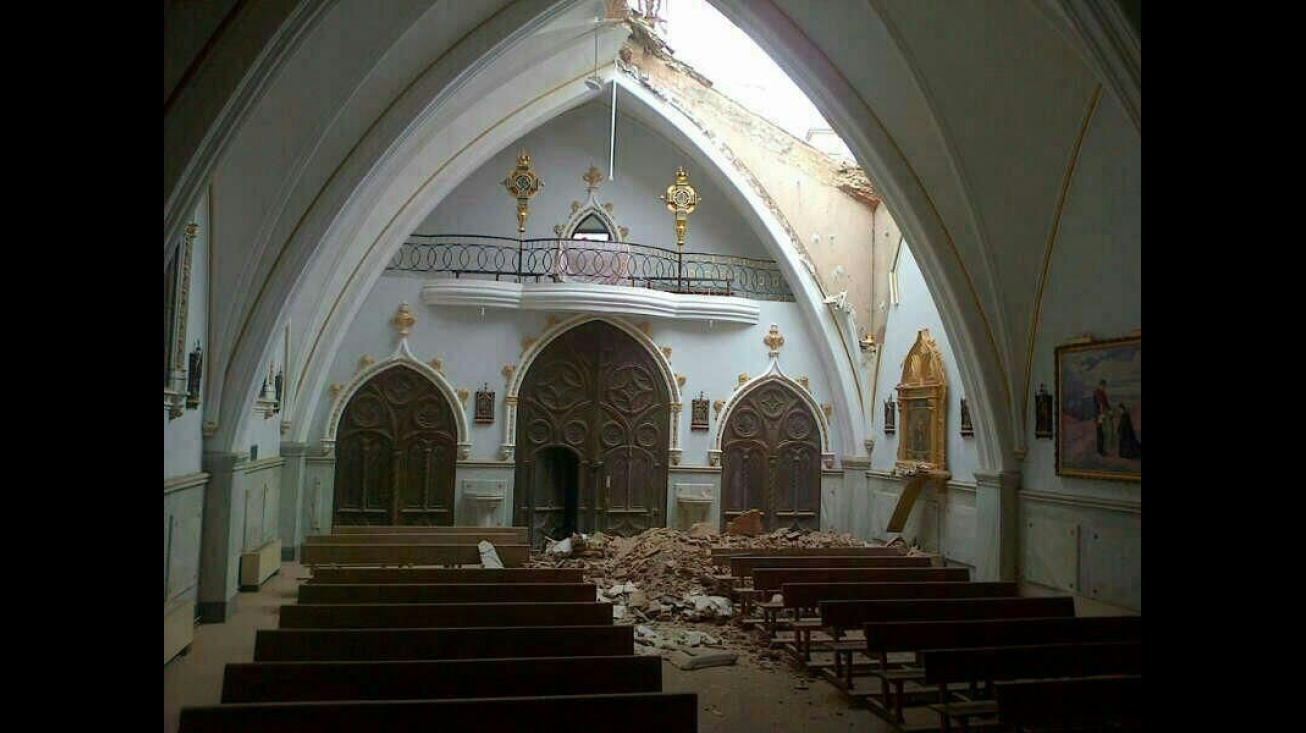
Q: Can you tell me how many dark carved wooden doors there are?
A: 3